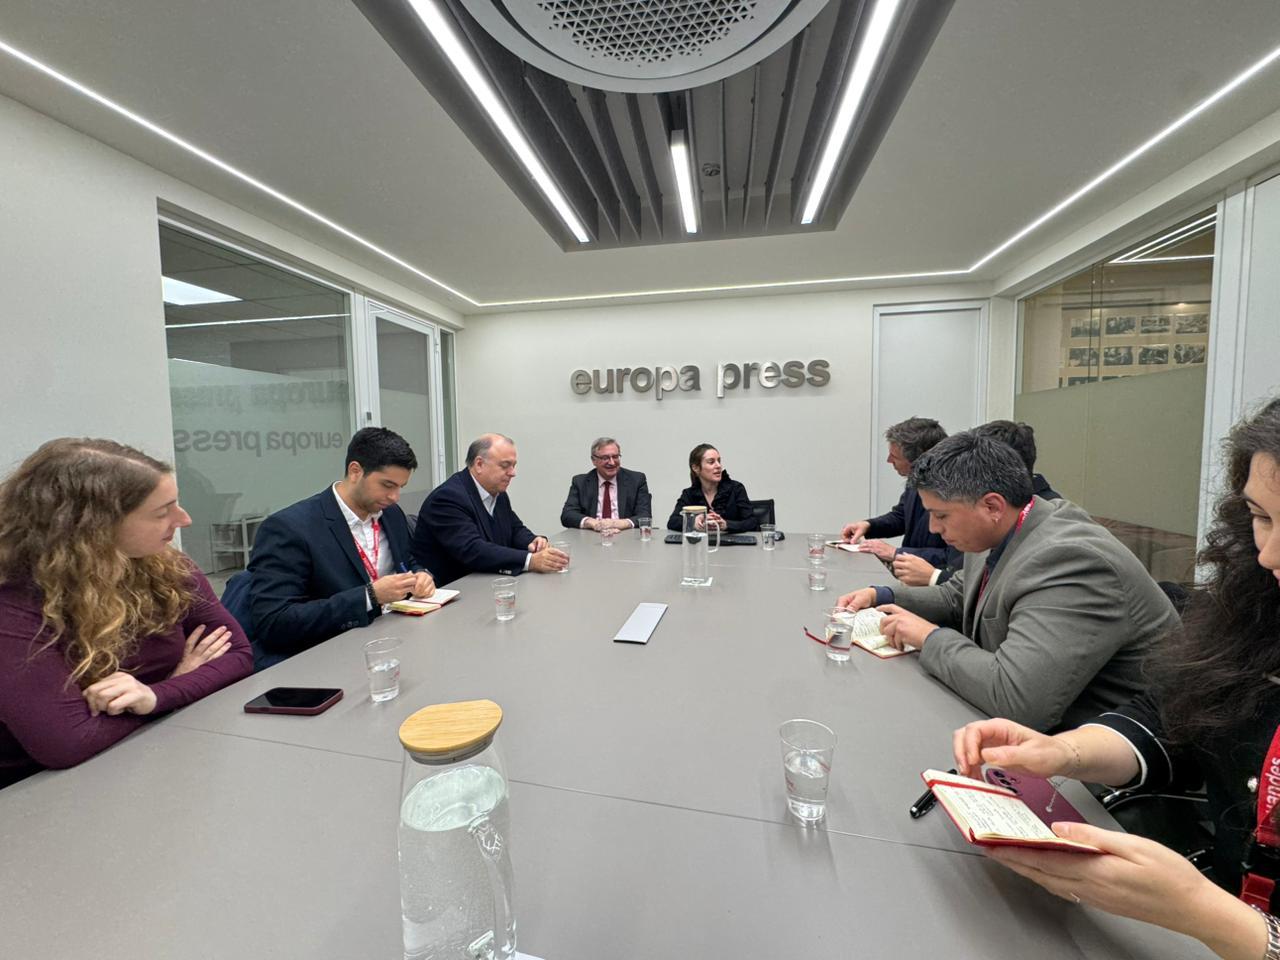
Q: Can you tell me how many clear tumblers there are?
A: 10